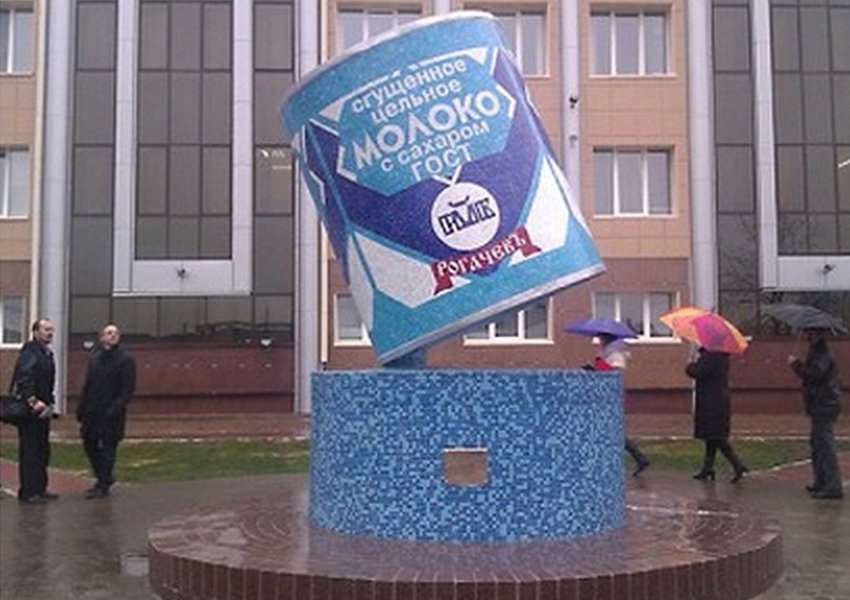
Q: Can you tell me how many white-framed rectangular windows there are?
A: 10